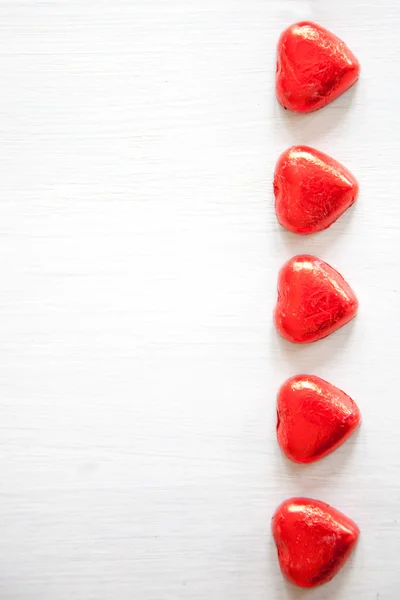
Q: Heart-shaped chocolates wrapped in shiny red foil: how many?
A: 5